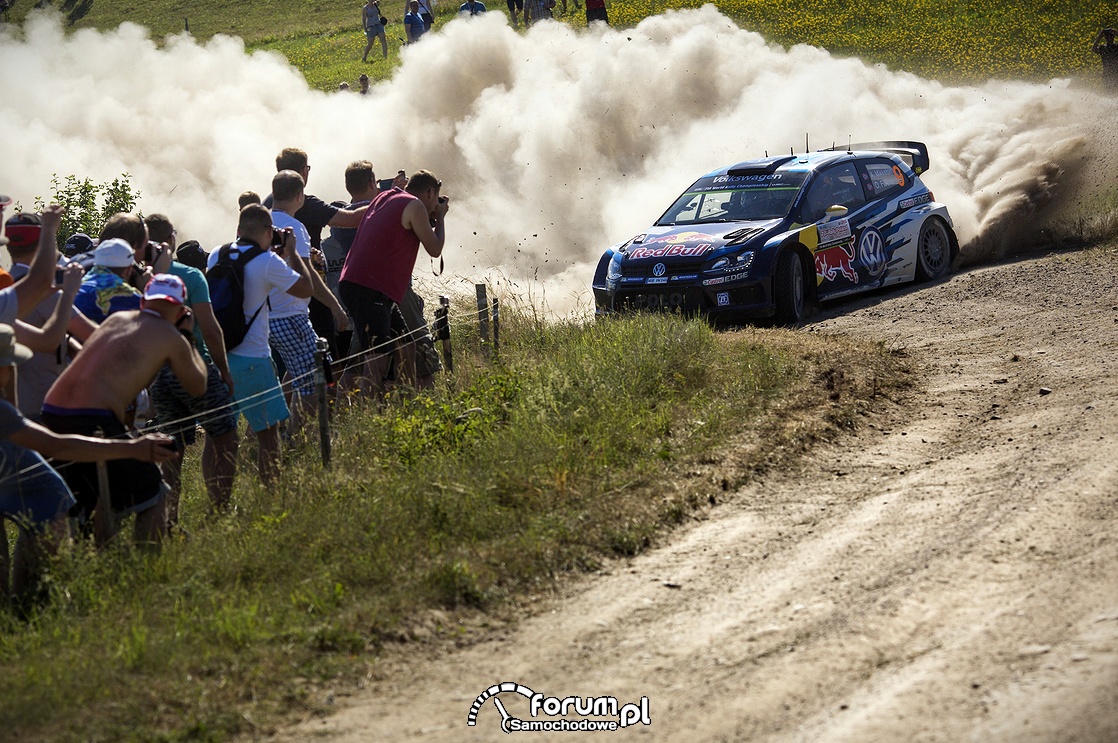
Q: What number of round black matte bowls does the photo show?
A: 0